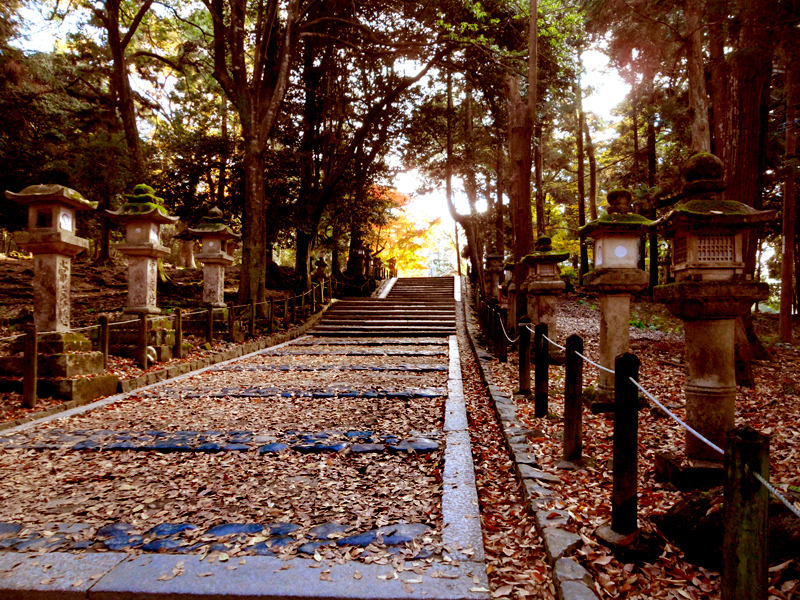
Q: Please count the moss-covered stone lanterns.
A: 6